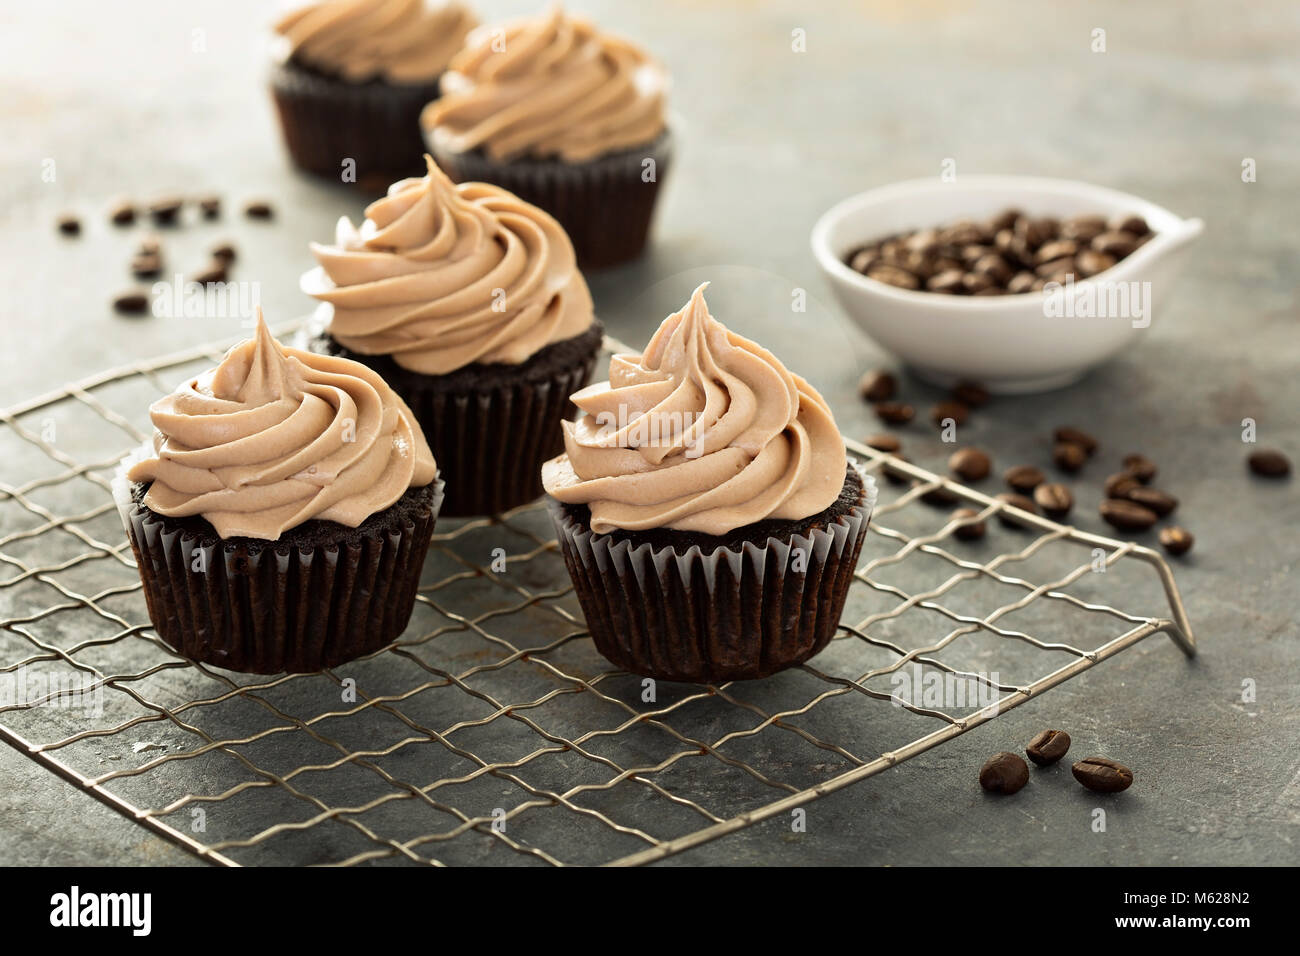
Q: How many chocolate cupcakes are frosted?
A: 5